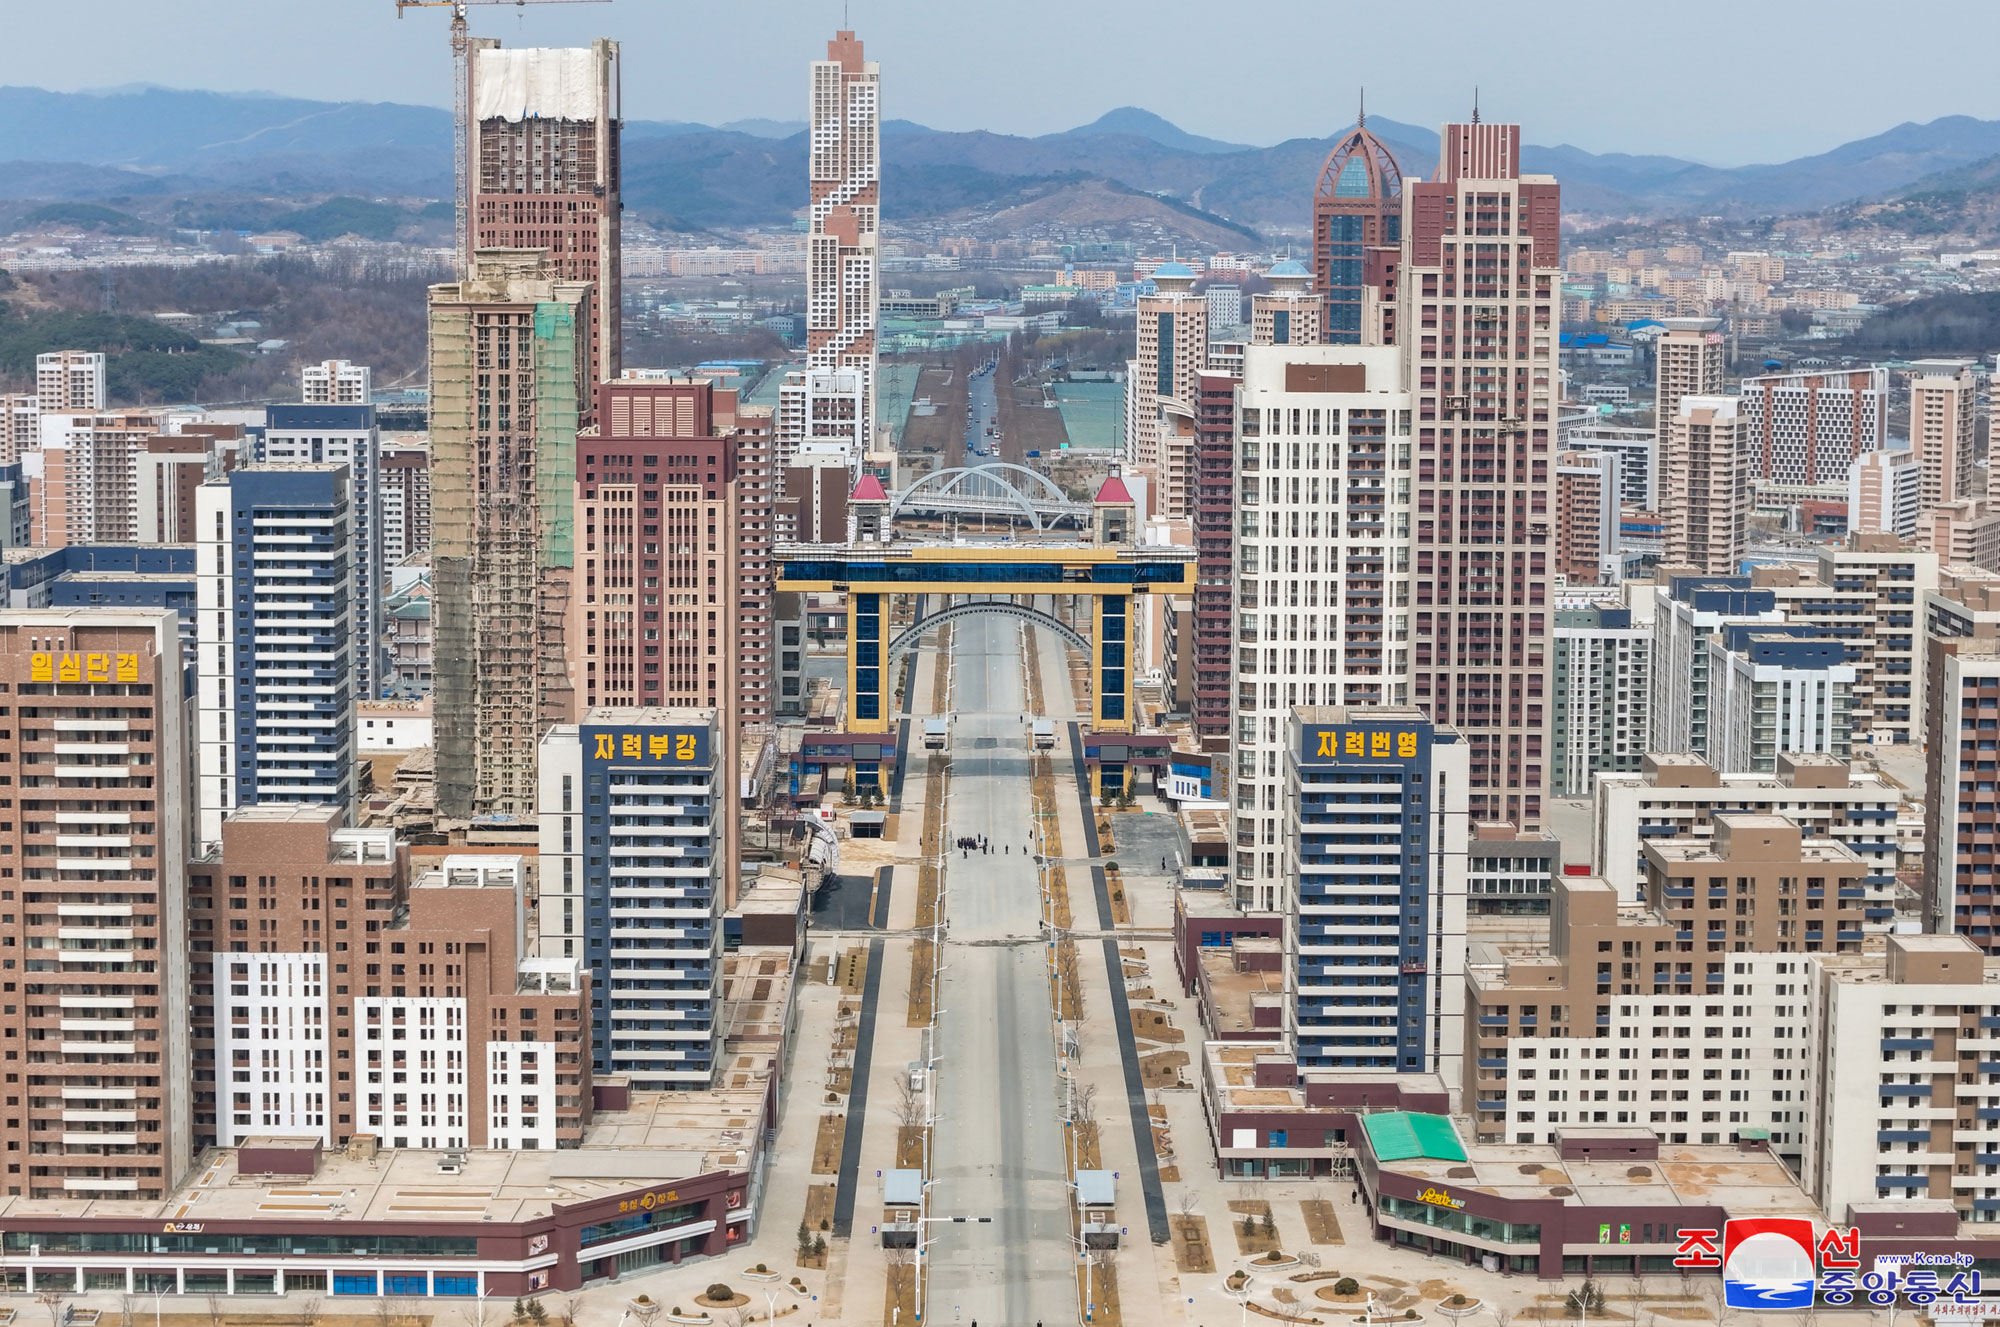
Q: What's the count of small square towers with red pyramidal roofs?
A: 2